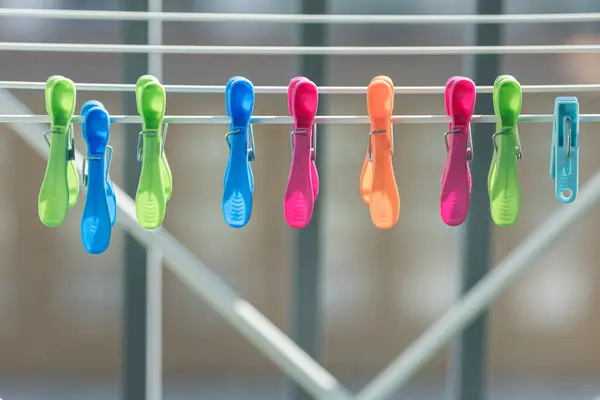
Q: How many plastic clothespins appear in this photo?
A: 9